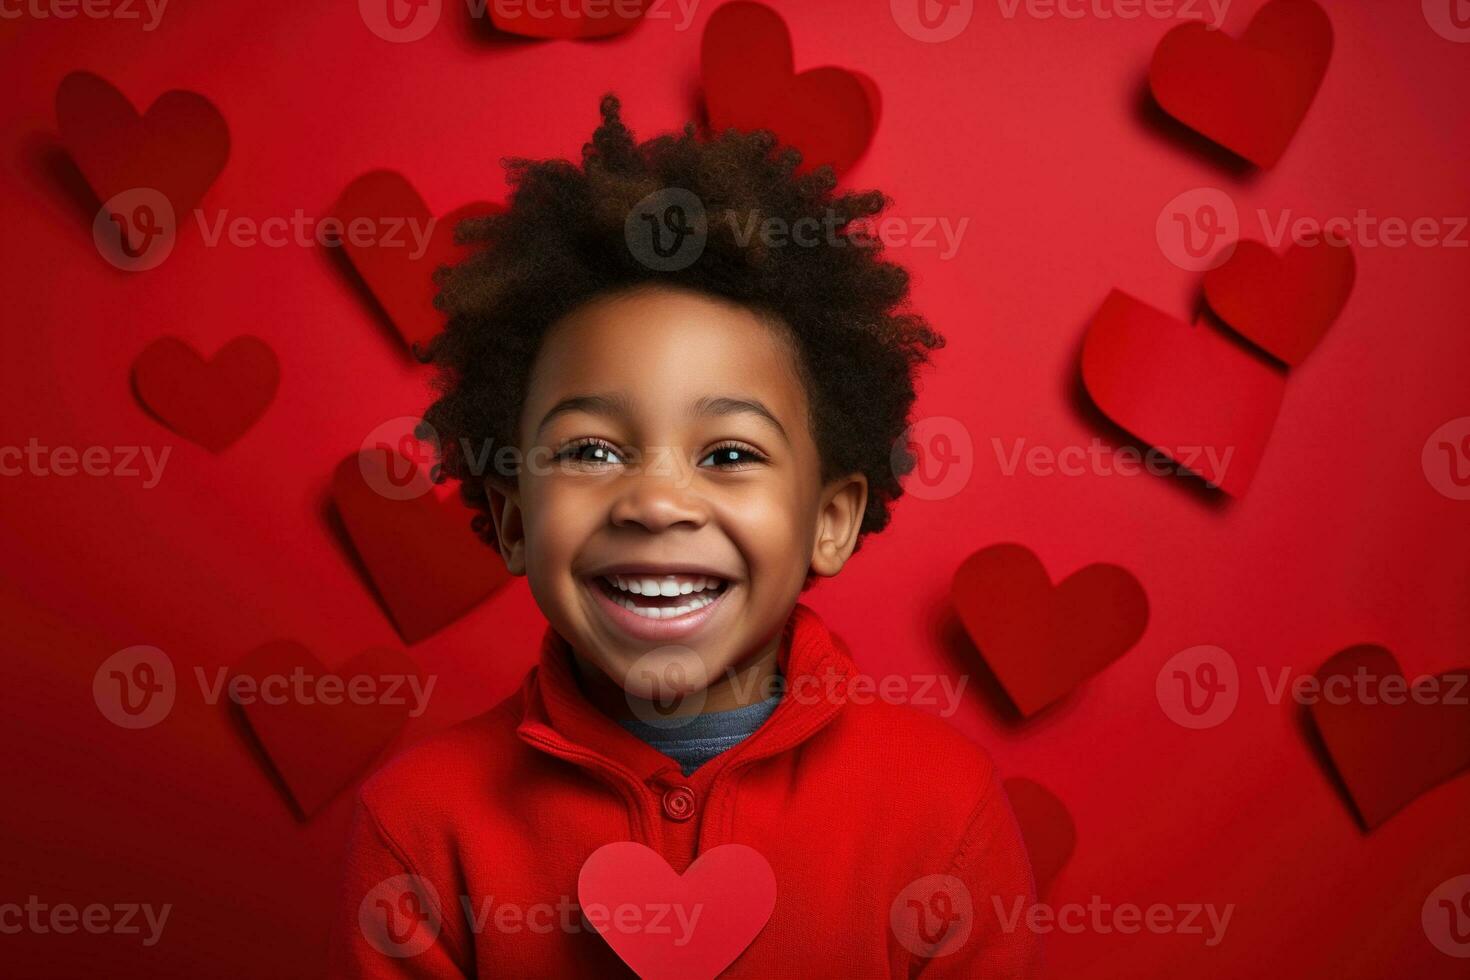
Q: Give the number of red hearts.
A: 14